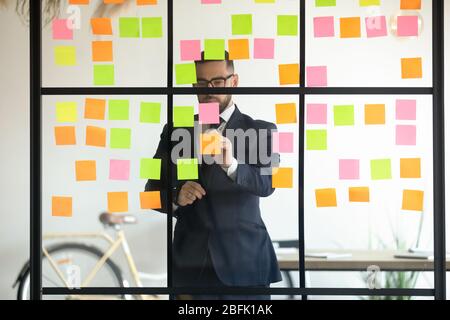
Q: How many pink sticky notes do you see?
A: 15